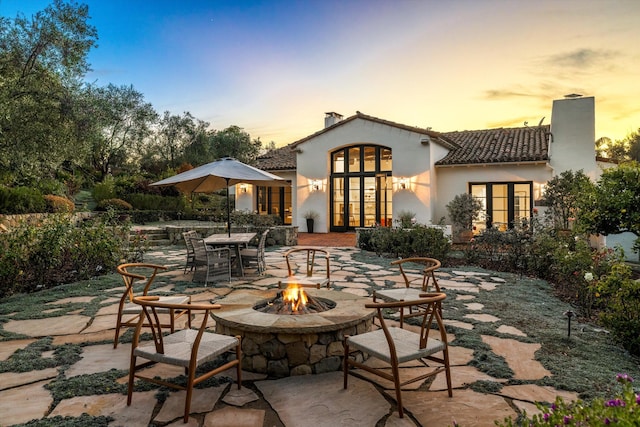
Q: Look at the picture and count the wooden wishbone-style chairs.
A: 5